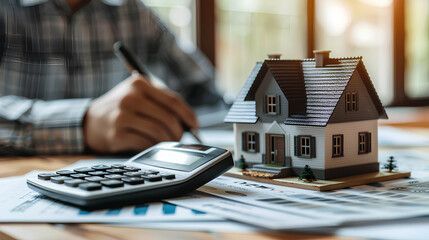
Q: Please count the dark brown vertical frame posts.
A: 3